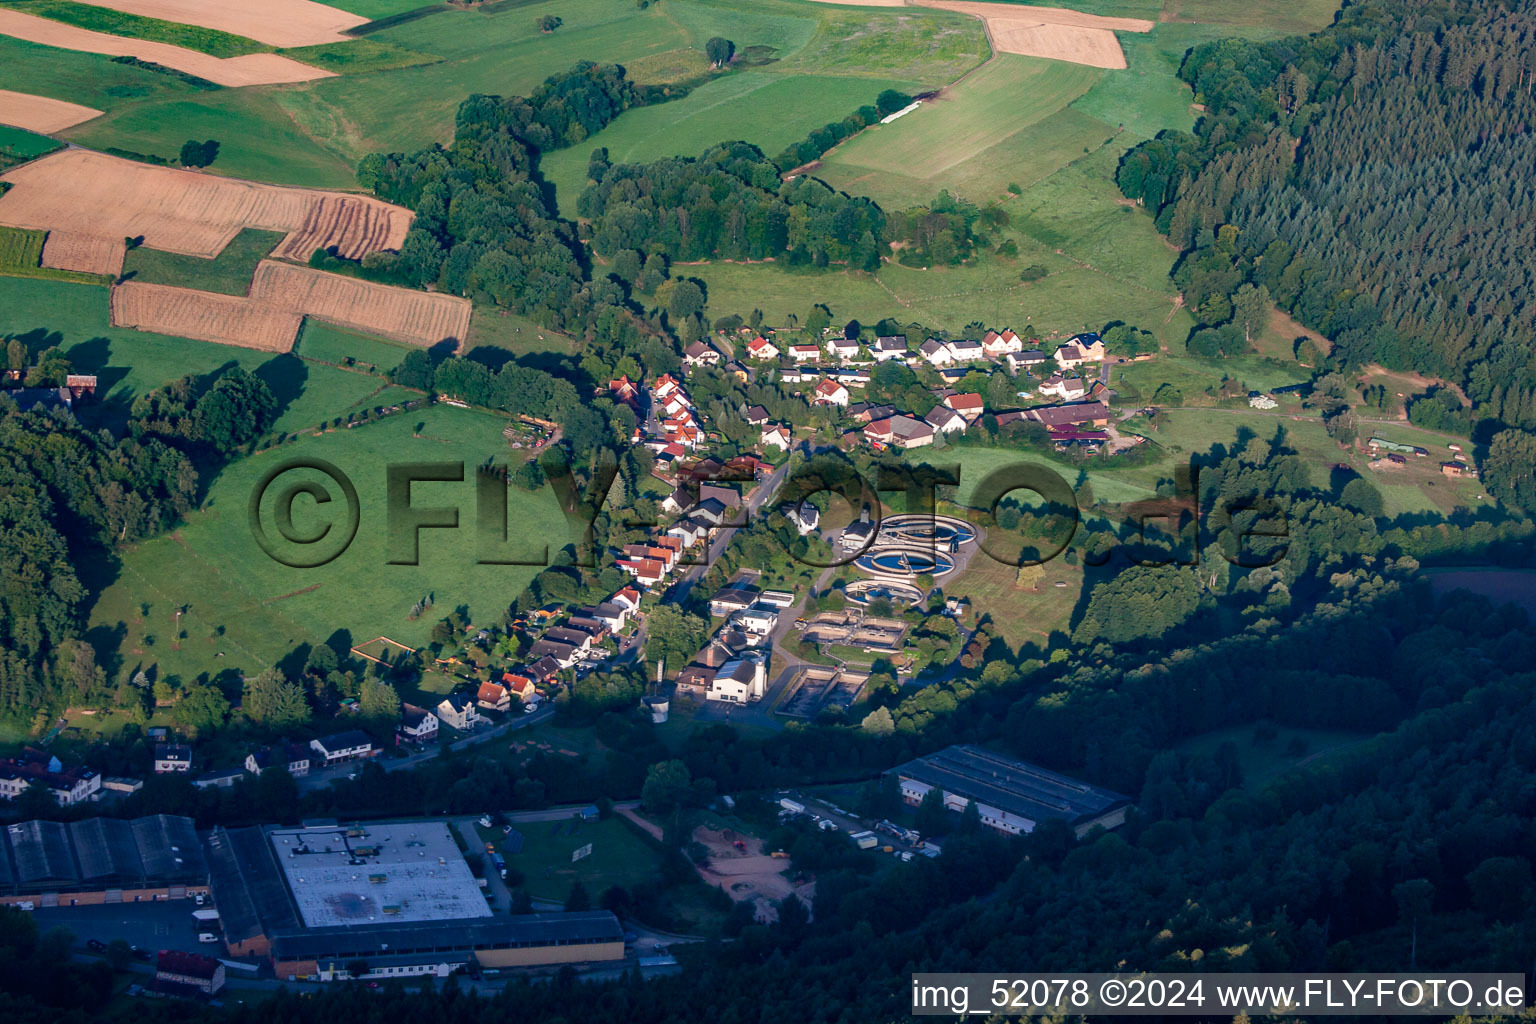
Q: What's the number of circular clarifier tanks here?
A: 3